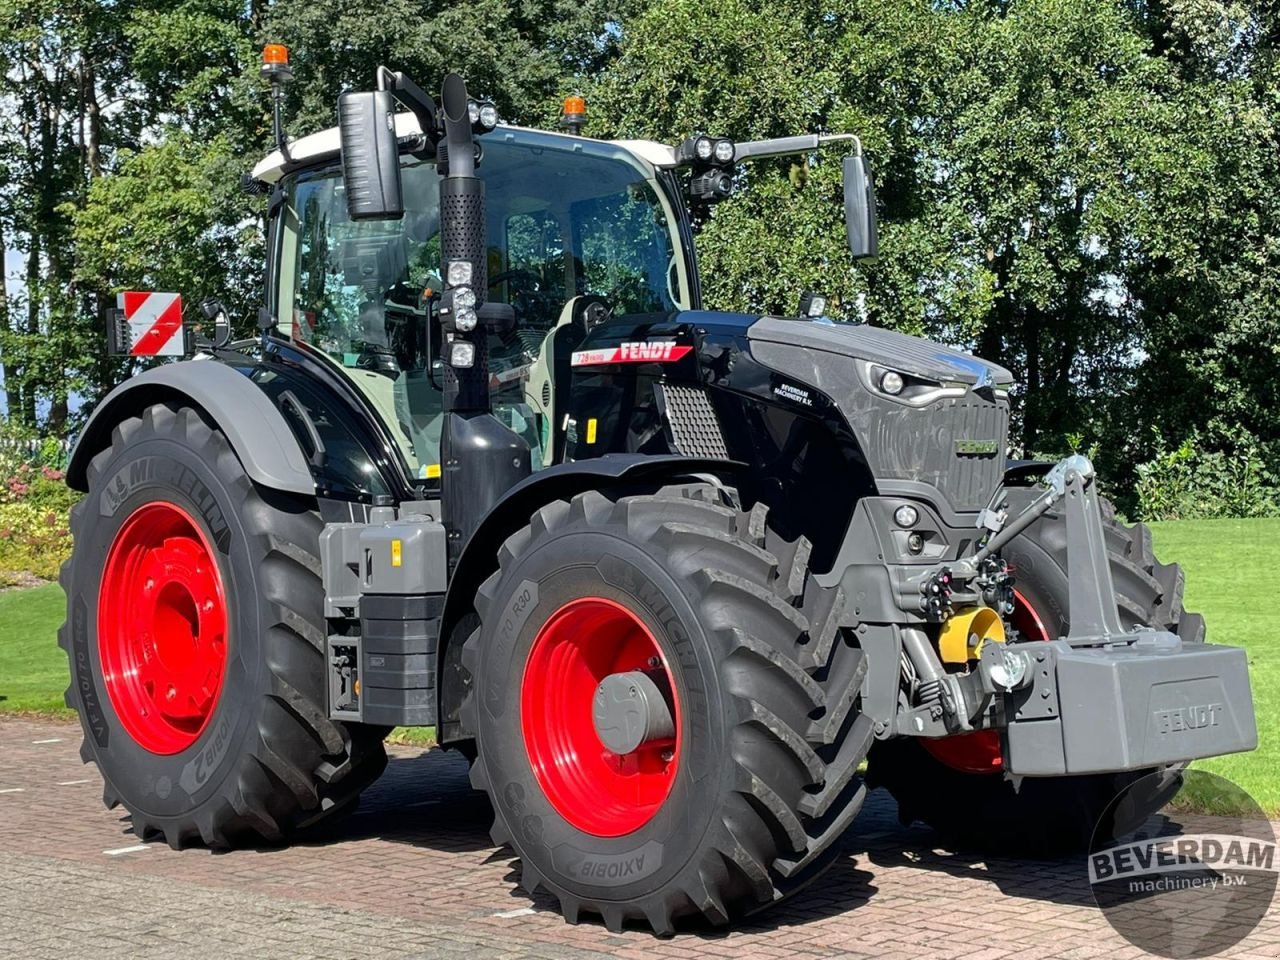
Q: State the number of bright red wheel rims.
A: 3